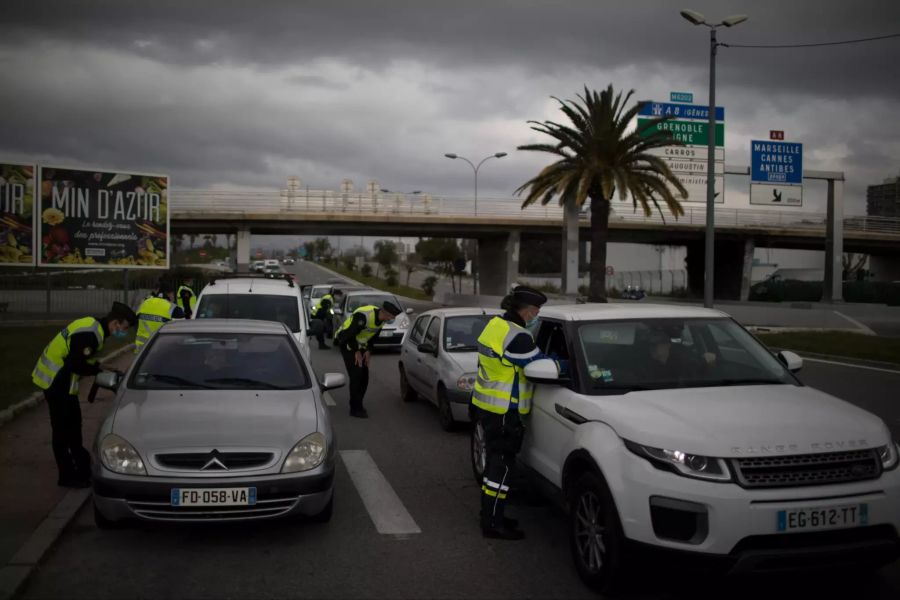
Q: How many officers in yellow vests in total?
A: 6